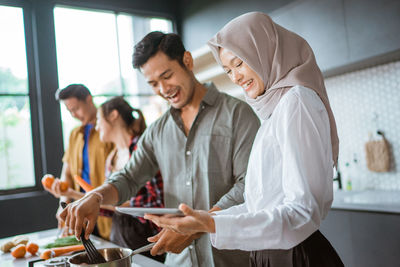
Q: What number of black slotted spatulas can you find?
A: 1